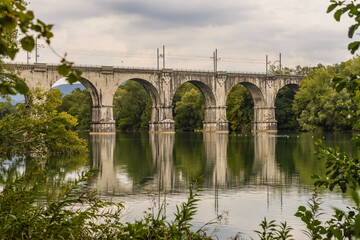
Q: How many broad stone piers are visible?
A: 4